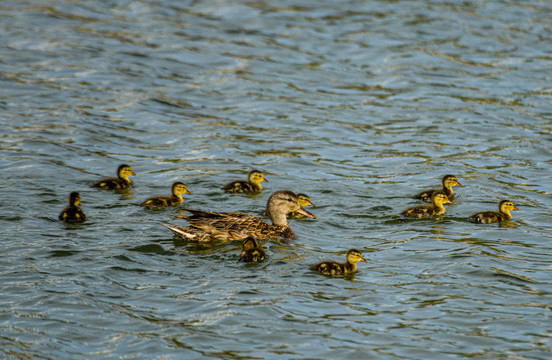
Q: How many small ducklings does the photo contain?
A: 10